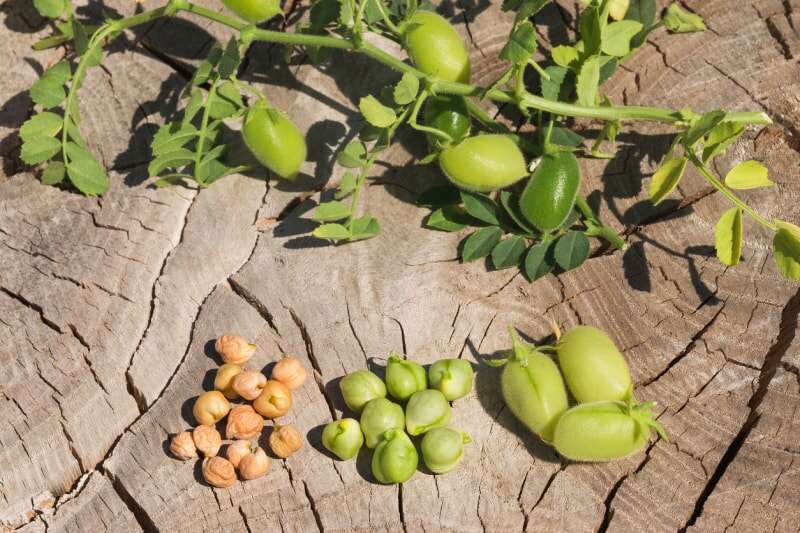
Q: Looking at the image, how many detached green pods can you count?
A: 3